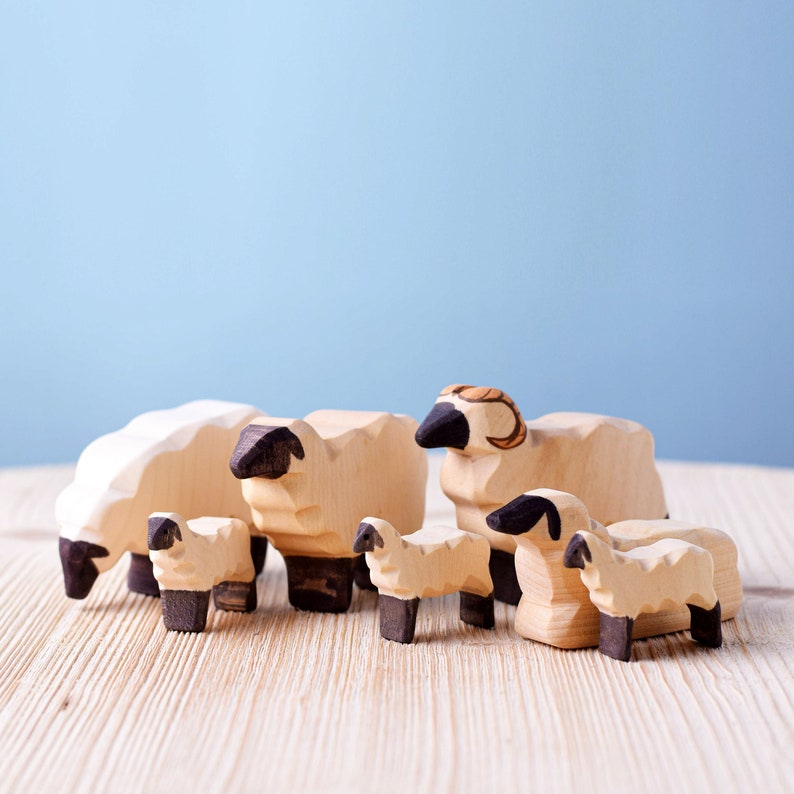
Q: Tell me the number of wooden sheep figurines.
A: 7